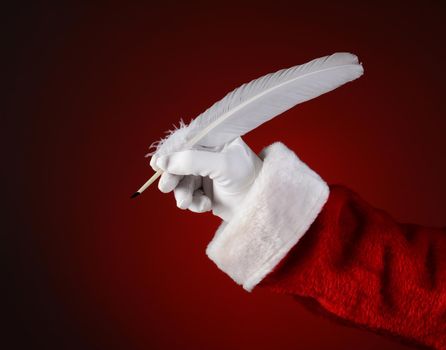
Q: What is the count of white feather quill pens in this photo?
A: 1